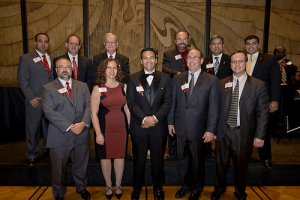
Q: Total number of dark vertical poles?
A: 5